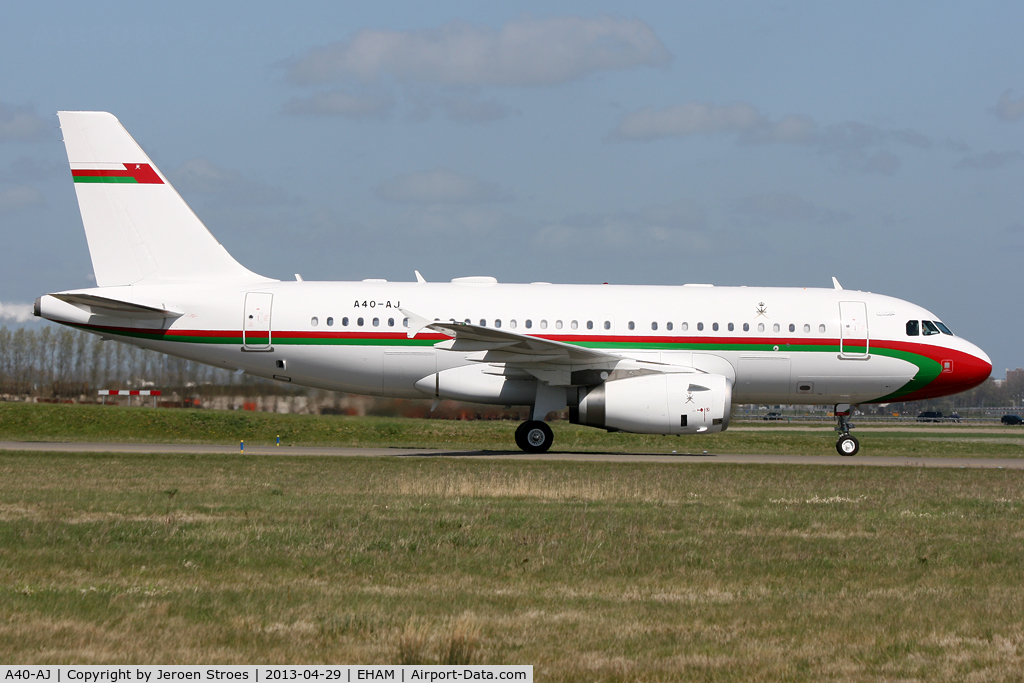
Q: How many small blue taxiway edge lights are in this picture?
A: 2